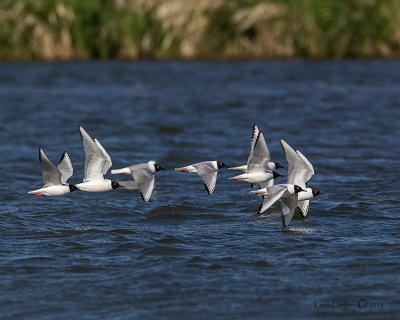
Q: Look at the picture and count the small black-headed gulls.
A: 8